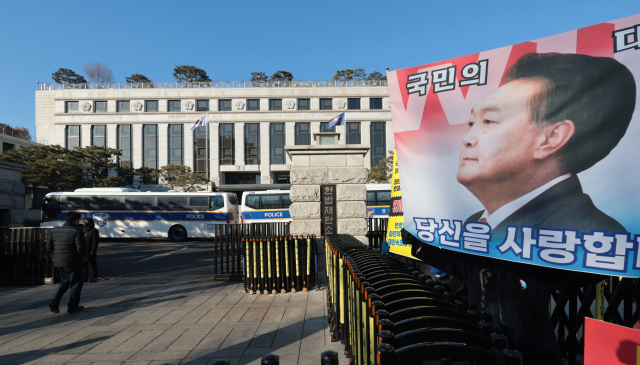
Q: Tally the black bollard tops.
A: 3